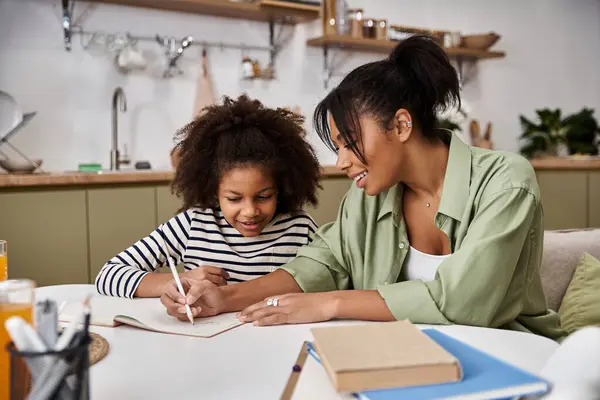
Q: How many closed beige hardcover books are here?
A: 1